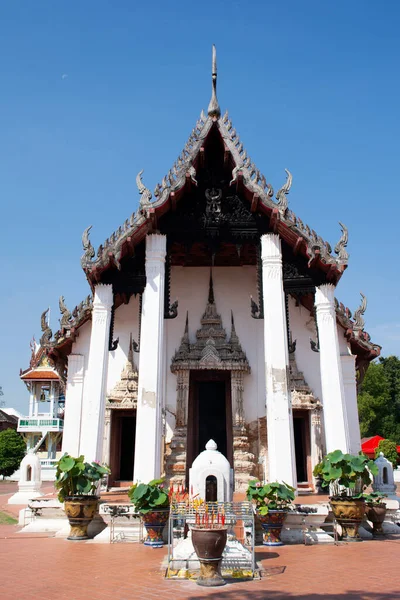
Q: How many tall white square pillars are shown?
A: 4